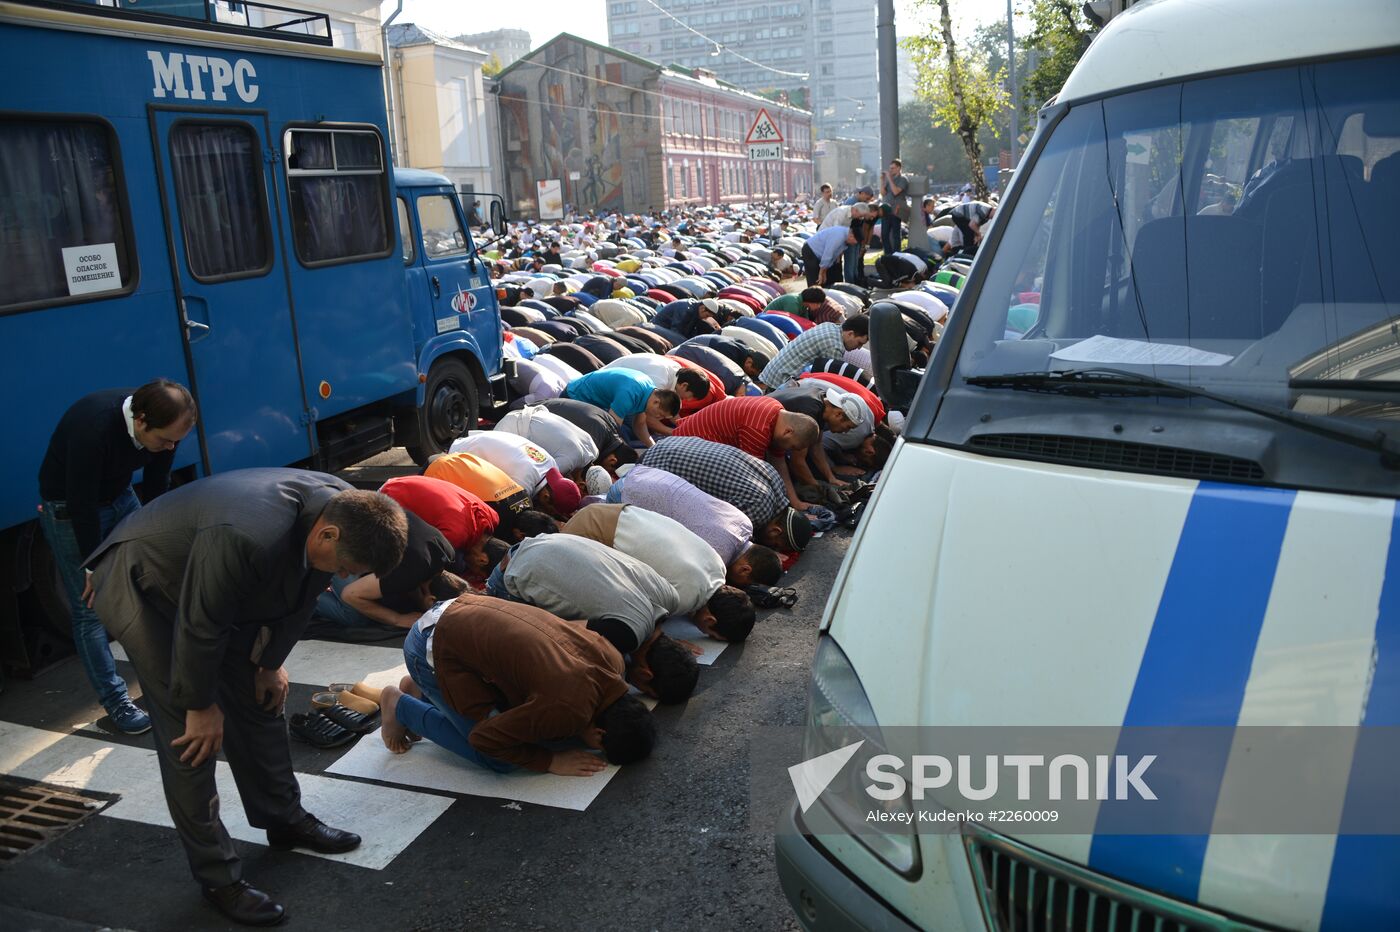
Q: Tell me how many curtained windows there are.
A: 3